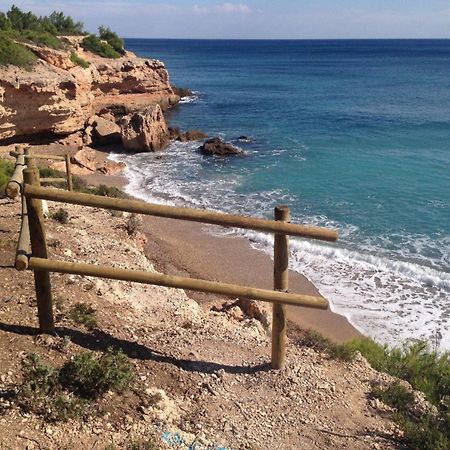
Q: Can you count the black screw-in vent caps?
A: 0